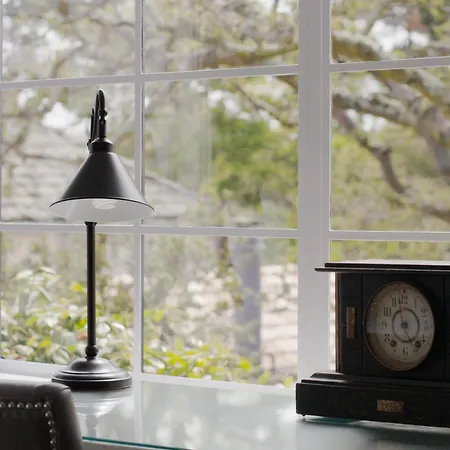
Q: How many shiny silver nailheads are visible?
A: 11